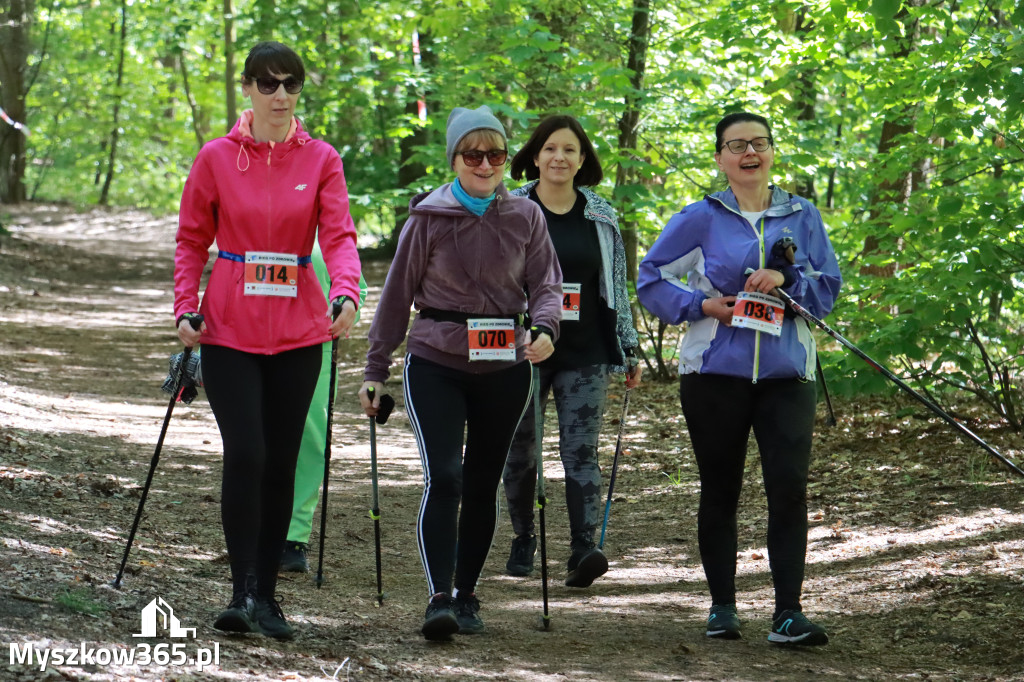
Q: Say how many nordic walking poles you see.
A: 7